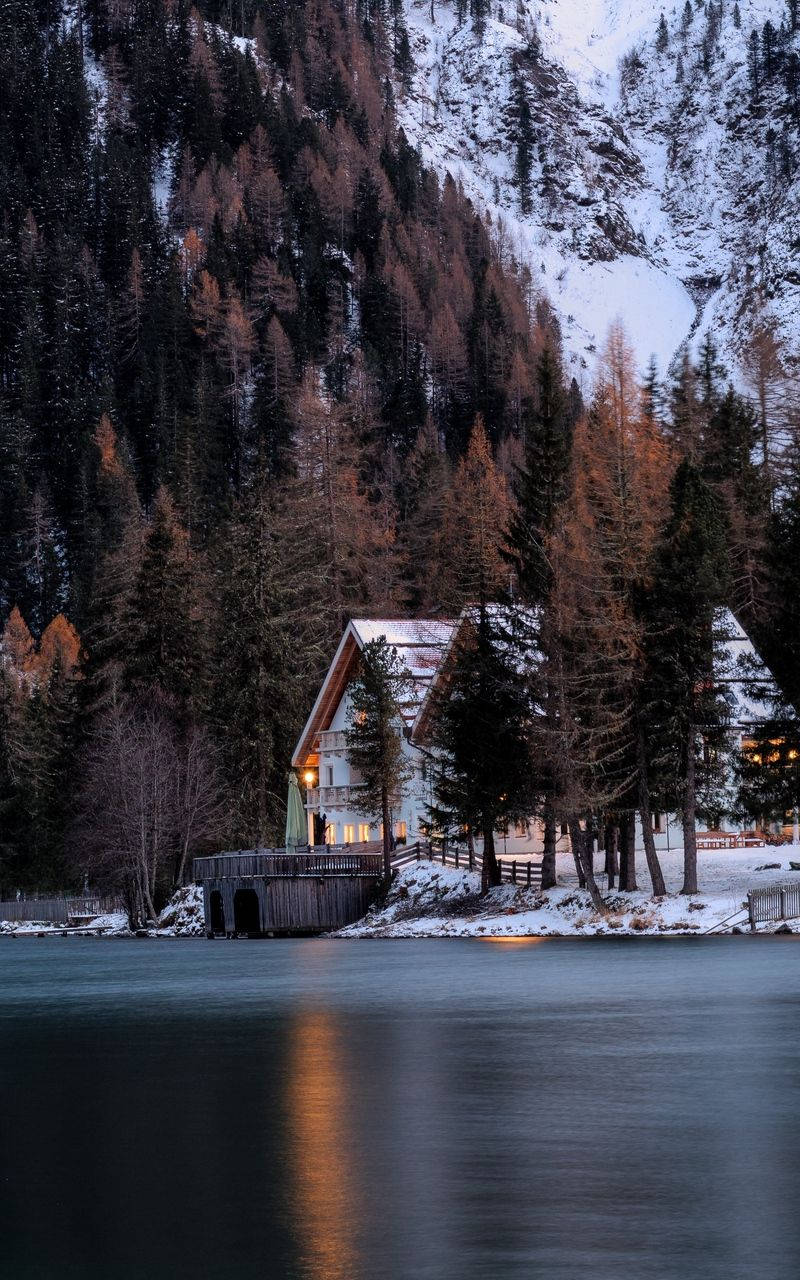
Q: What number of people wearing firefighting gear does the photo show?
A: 0